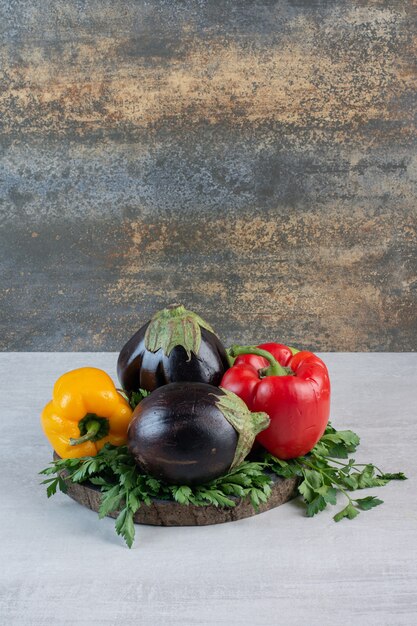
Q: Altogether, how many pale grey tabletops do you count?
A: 1